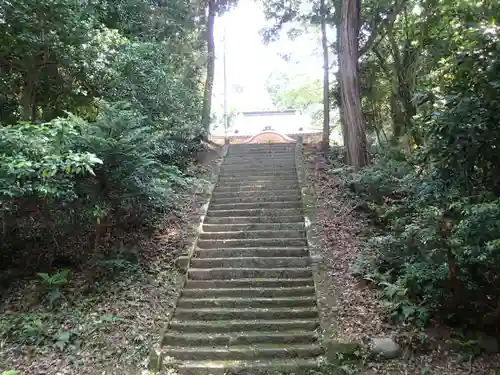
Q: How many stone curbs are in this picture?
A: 2